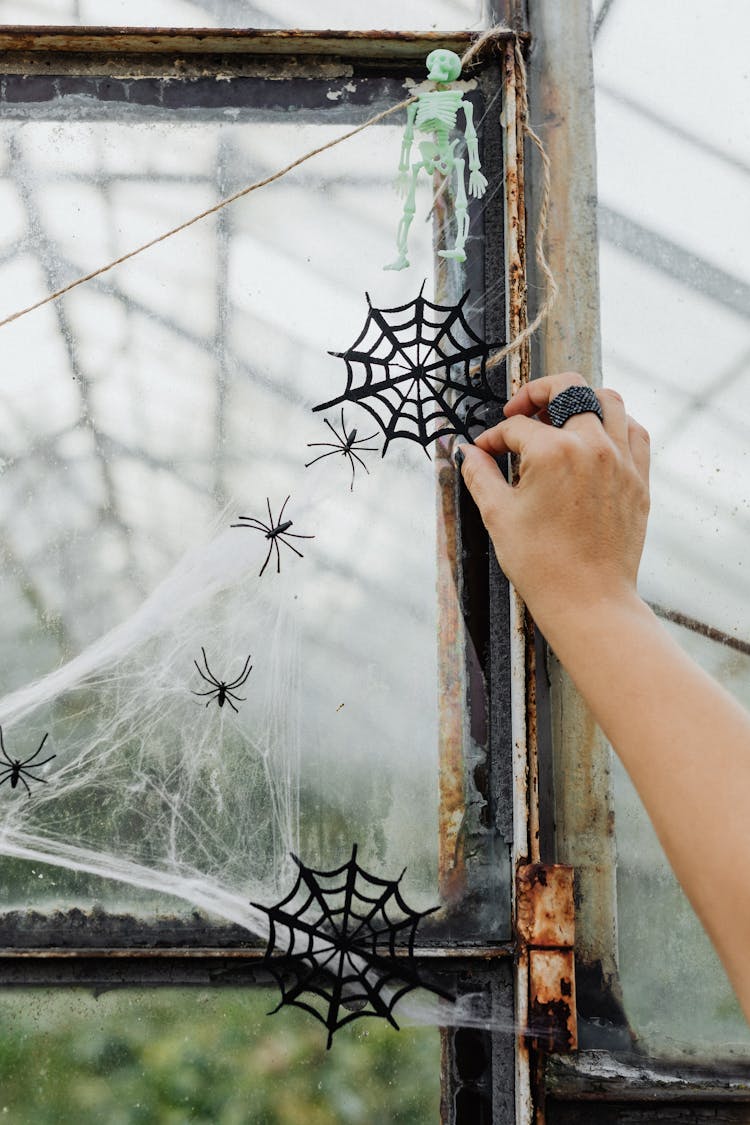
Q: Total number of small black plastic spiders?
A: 4